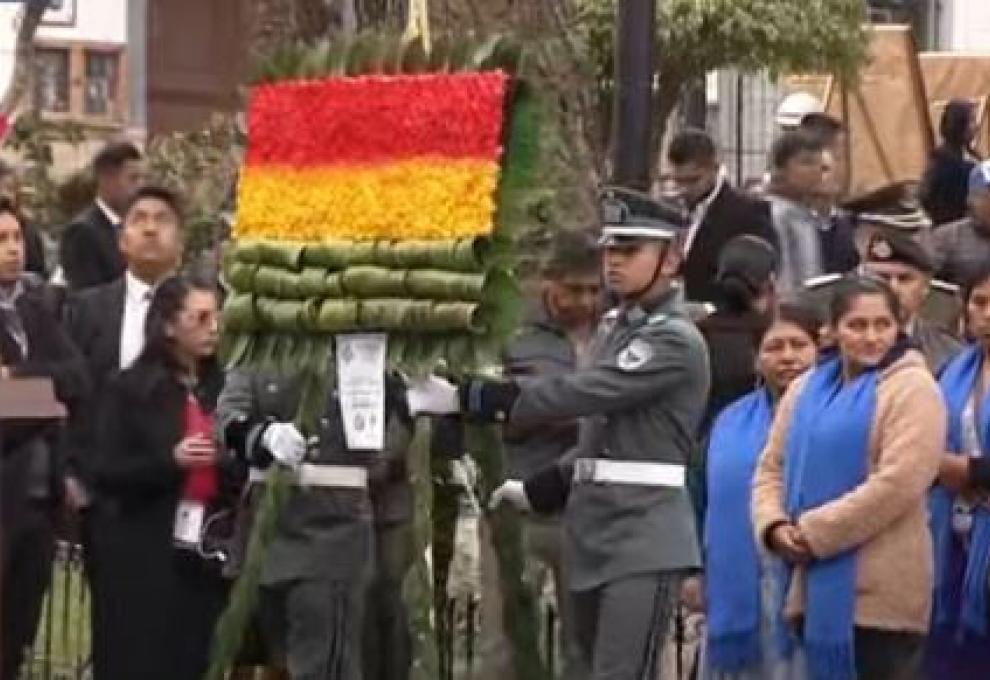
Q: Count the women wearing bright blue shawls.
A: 3